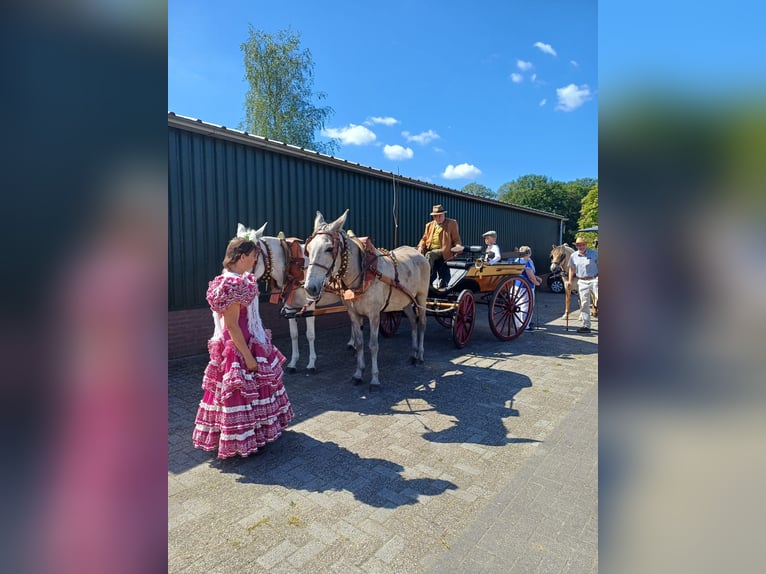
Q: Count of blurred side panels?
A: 2